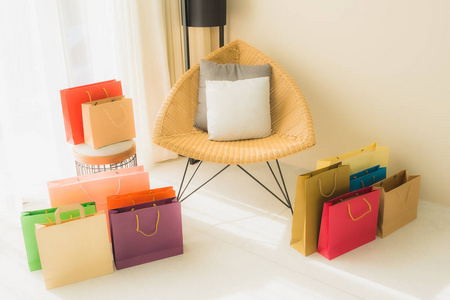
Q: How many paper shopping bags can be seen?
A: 12